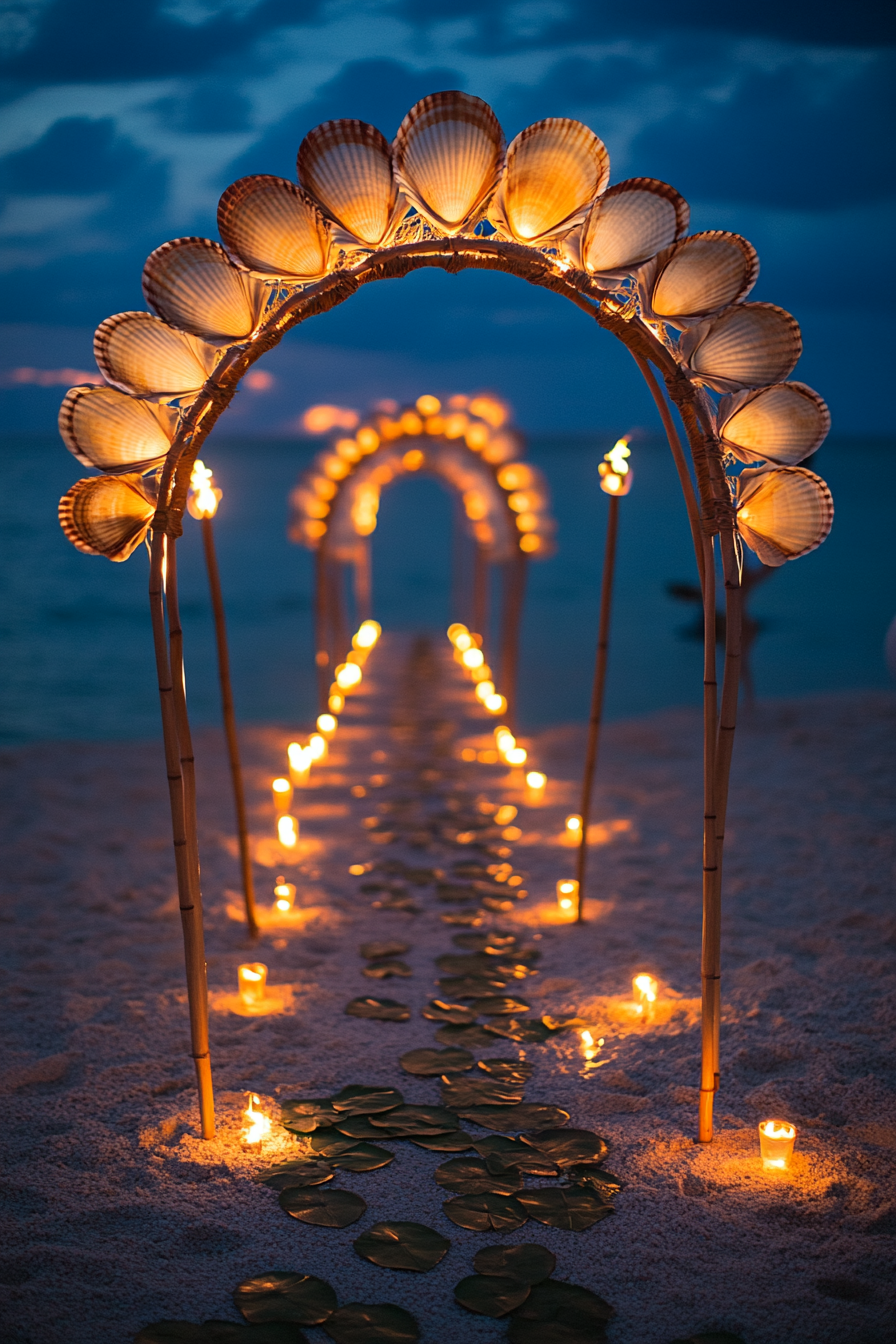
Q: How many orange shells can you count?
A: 13